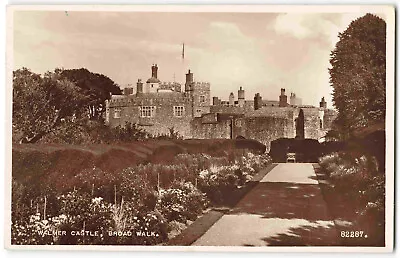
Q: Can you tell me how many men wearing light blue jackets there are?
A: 0